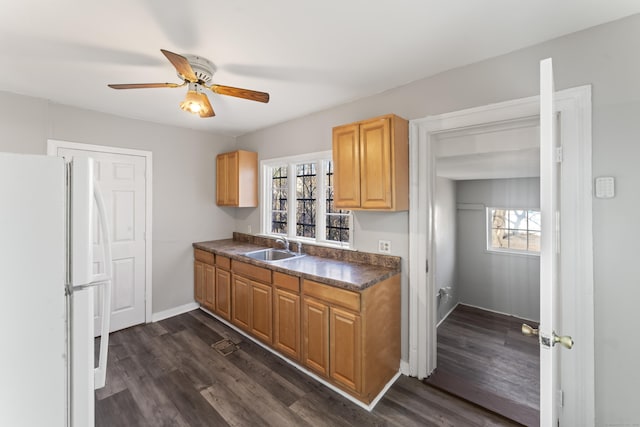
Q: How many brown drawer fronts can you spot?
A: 5